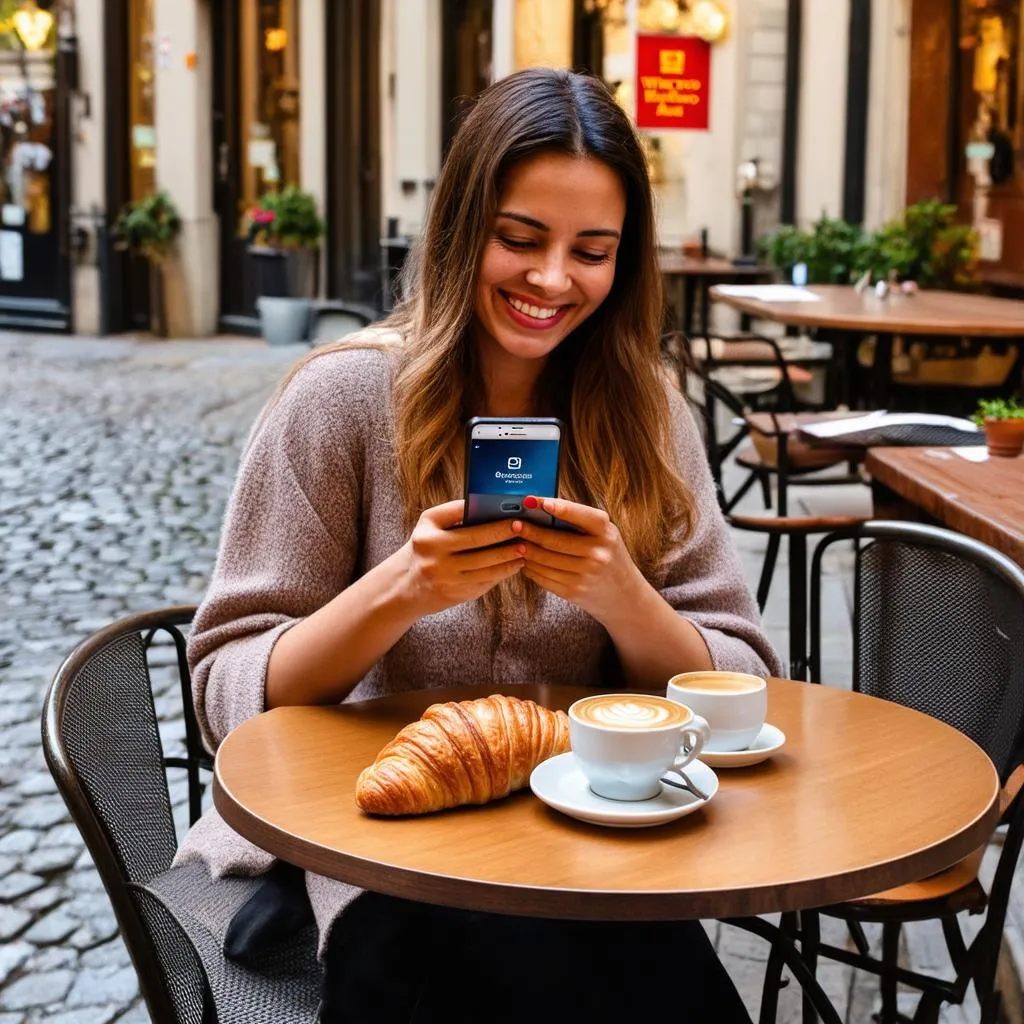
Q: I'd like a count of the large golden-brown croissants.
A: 1